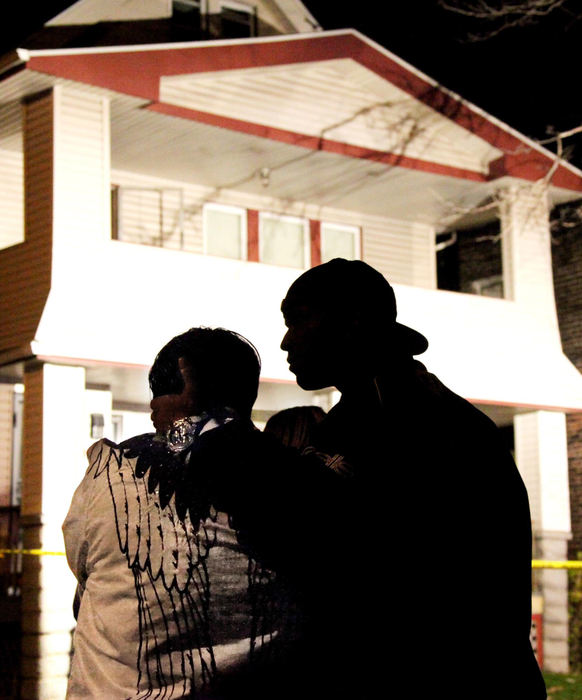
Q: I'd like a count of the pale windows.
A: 3